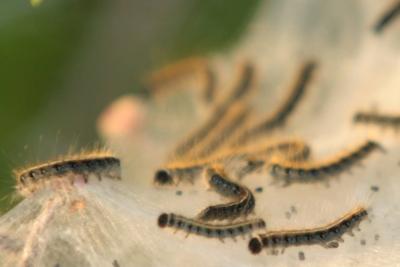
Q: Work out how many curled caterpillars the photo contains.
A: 1